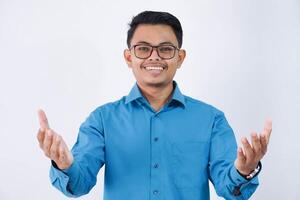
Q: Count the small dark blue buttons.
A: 4